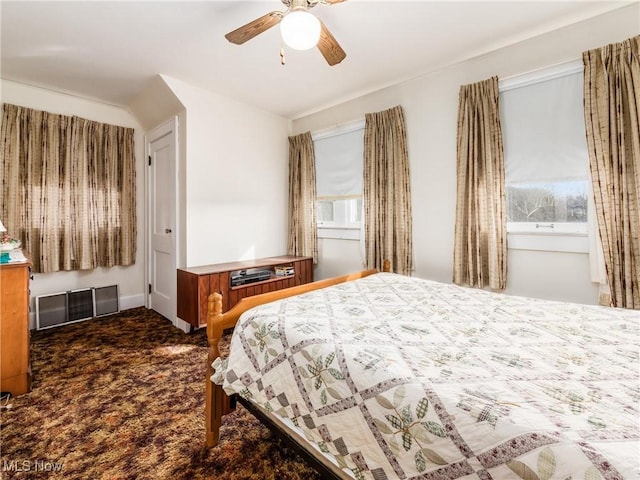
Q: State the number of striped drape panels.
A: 6